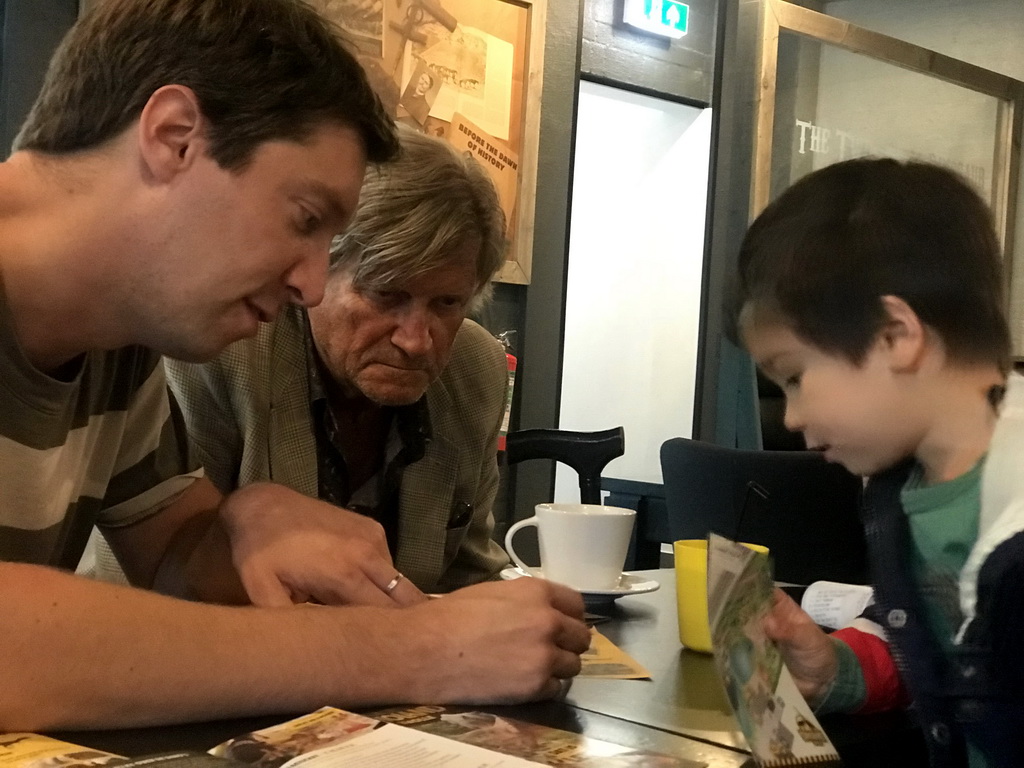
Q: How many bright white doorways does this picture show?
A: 1